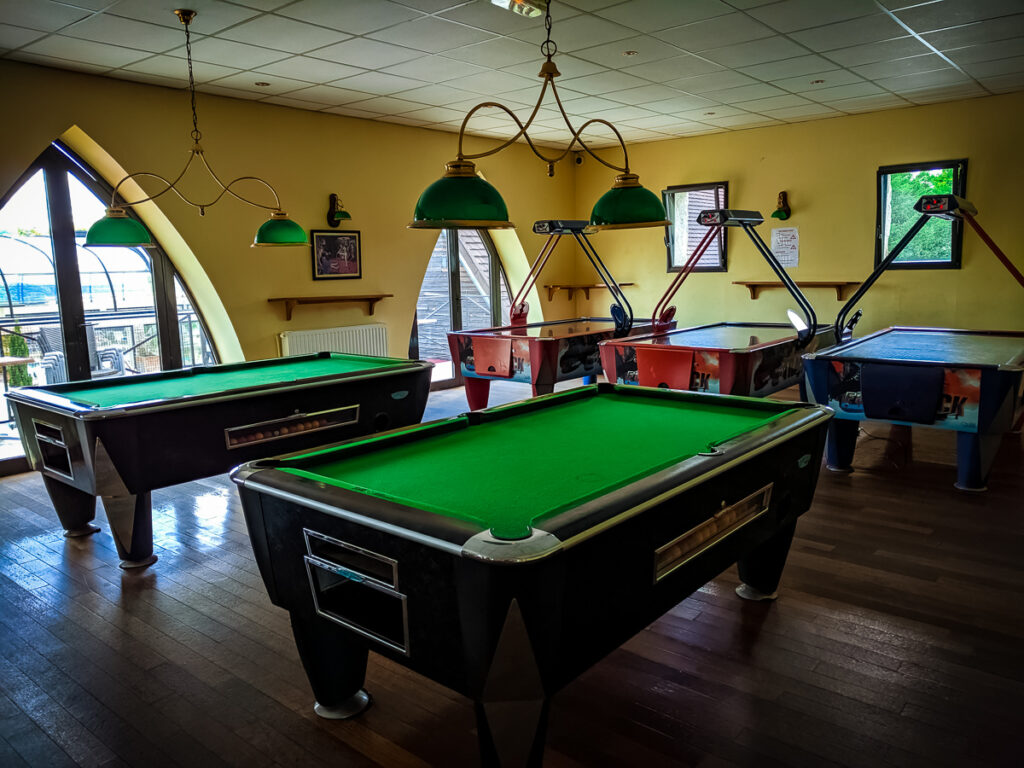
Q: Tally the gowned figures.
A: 0